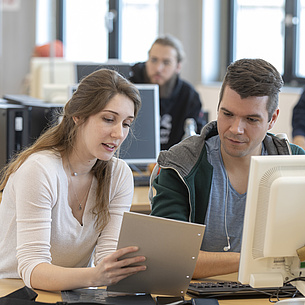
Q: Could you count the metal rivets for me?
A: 4